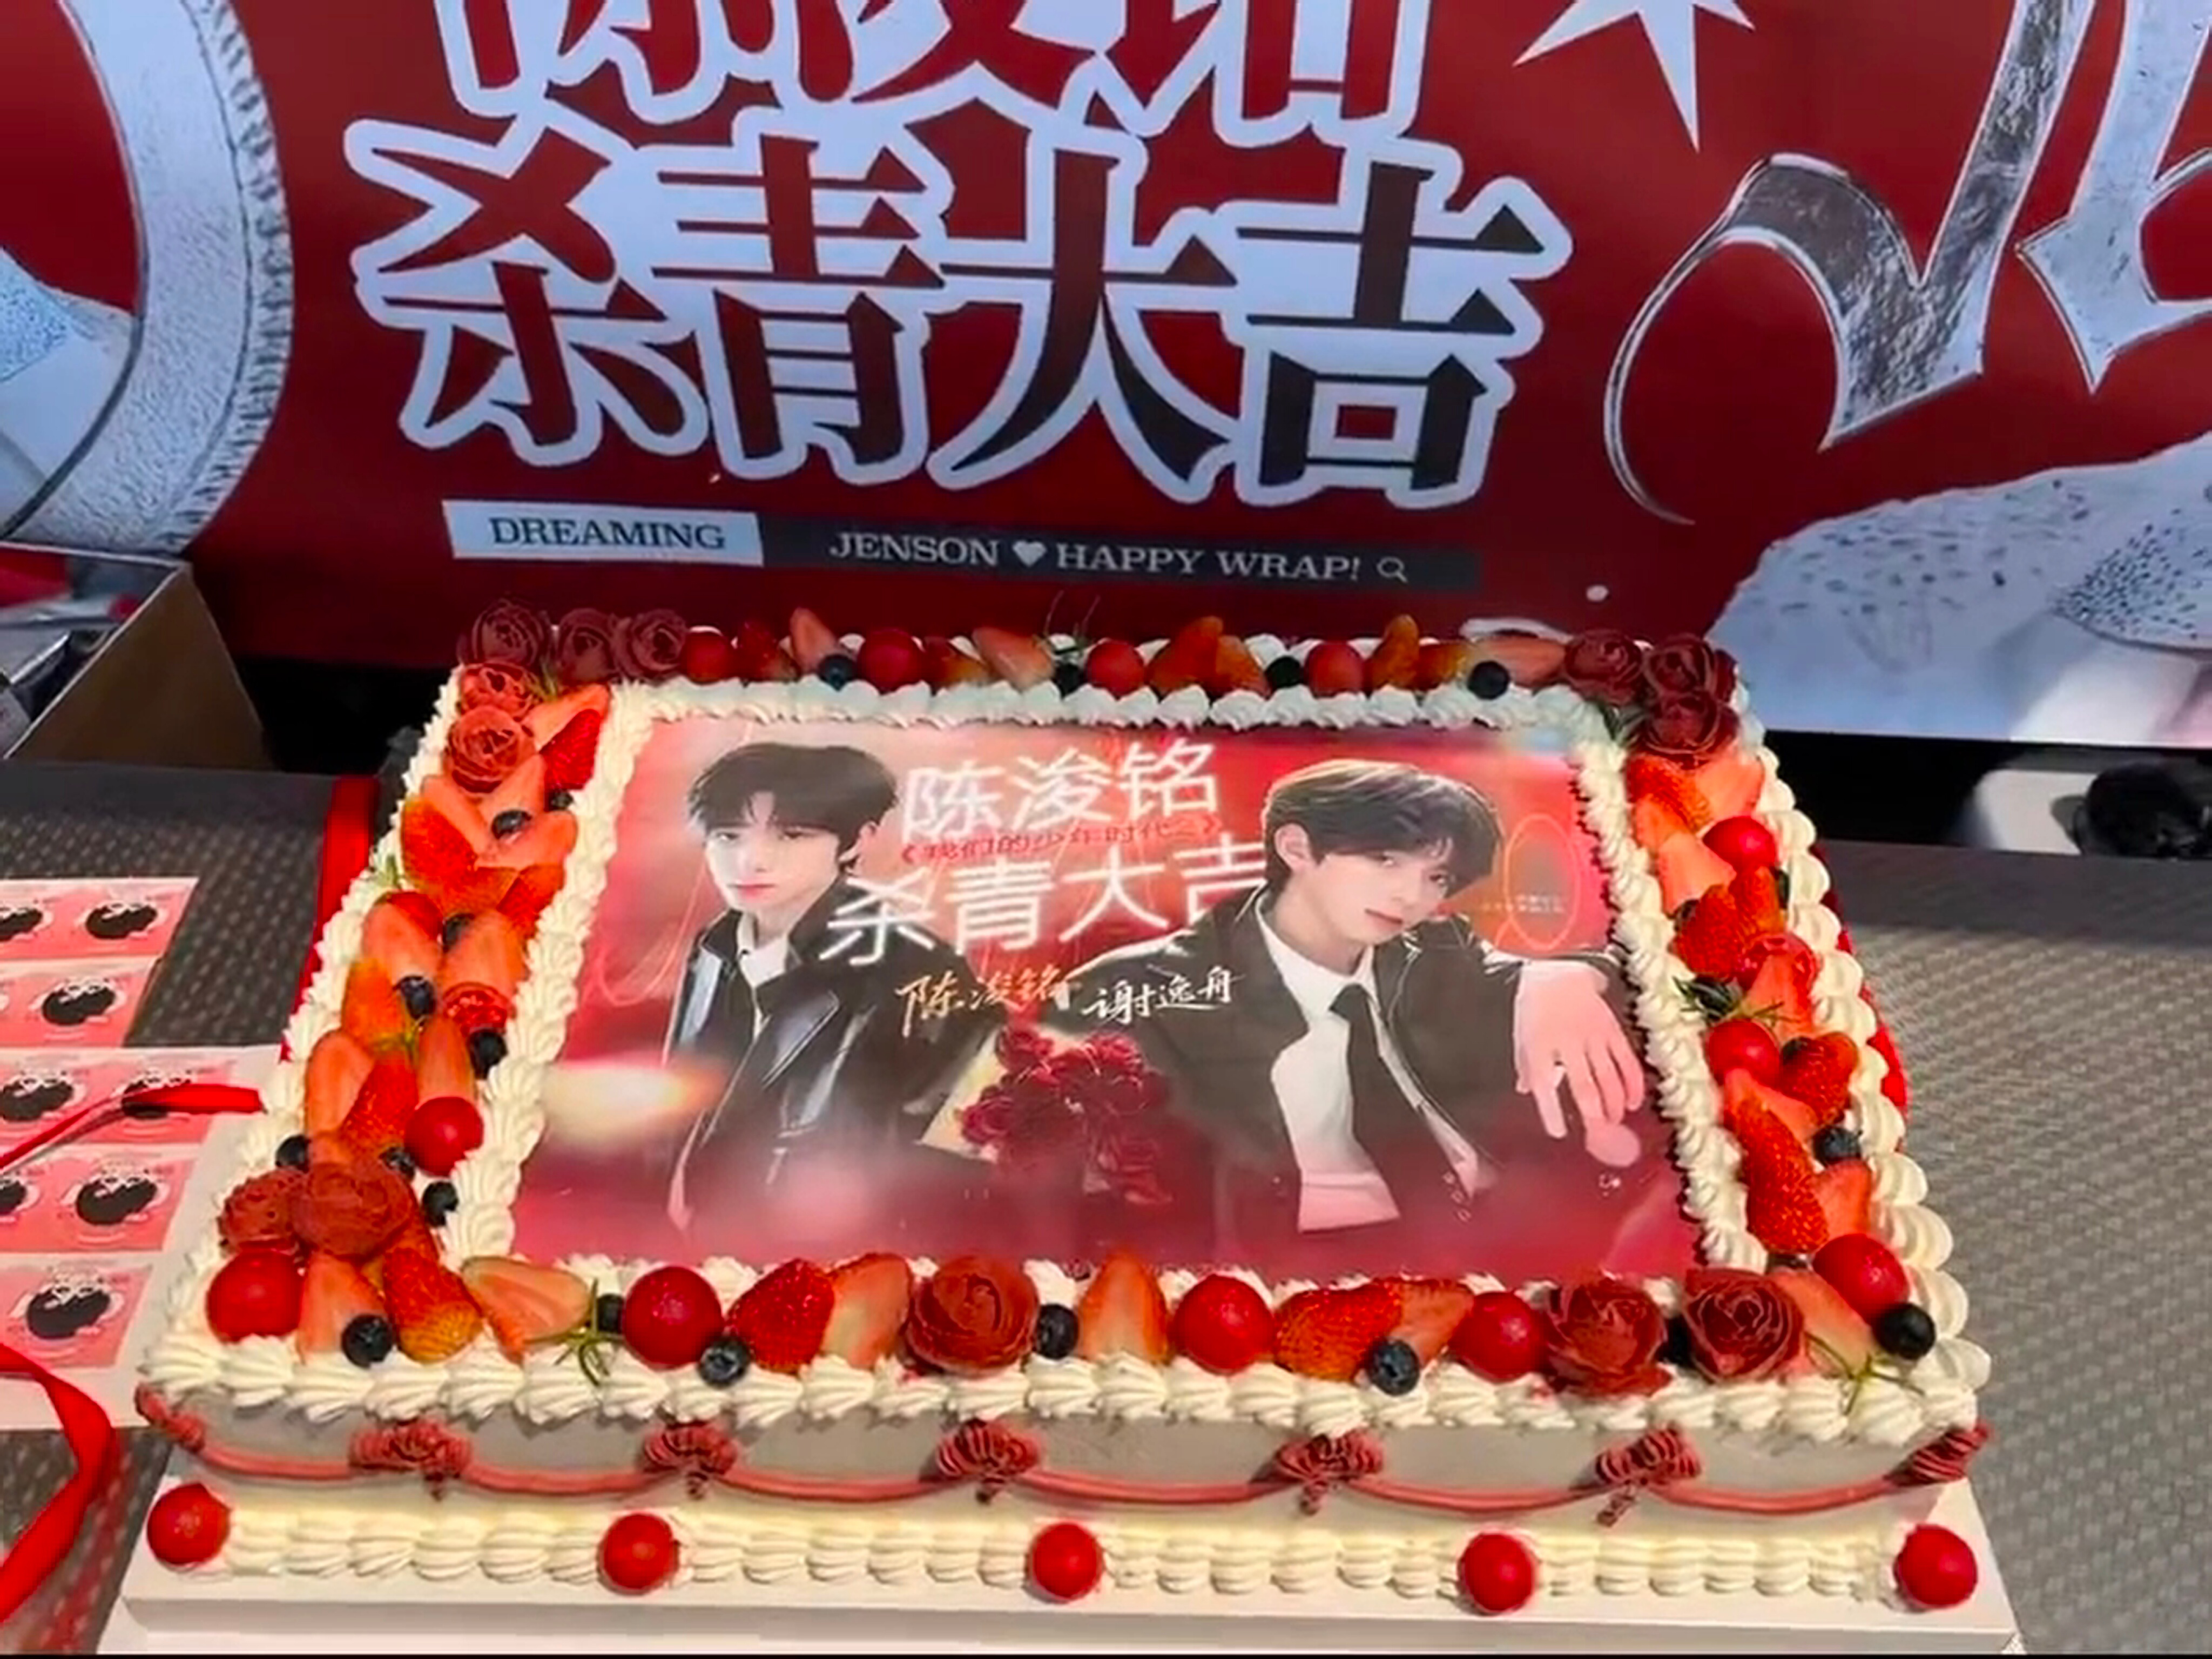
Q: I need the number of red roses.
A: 13